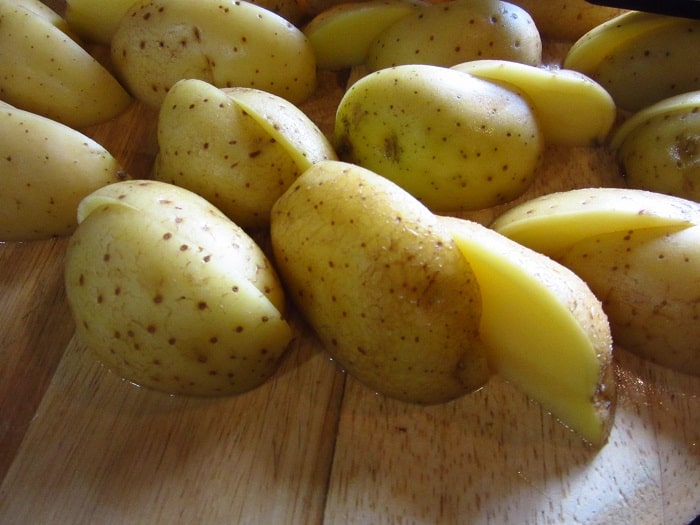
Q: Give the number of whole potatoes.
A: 0